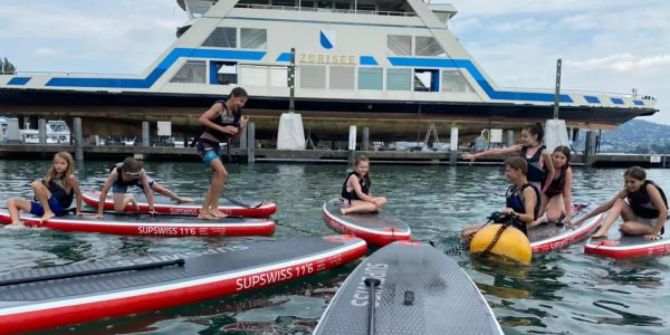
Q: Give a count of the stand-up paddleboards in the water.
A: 7